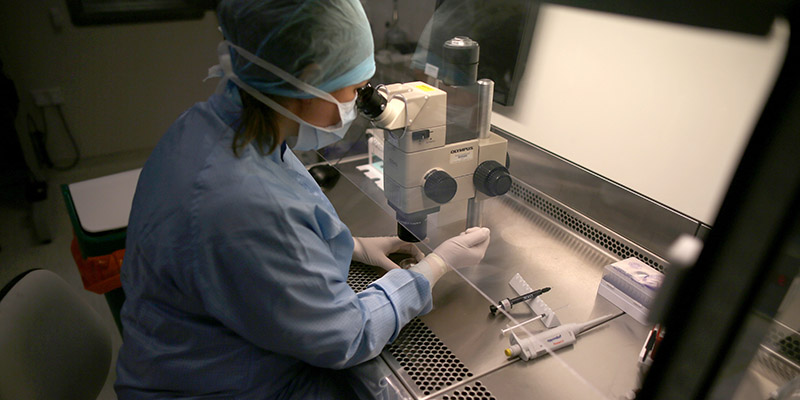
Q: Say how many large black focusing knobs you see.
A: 2